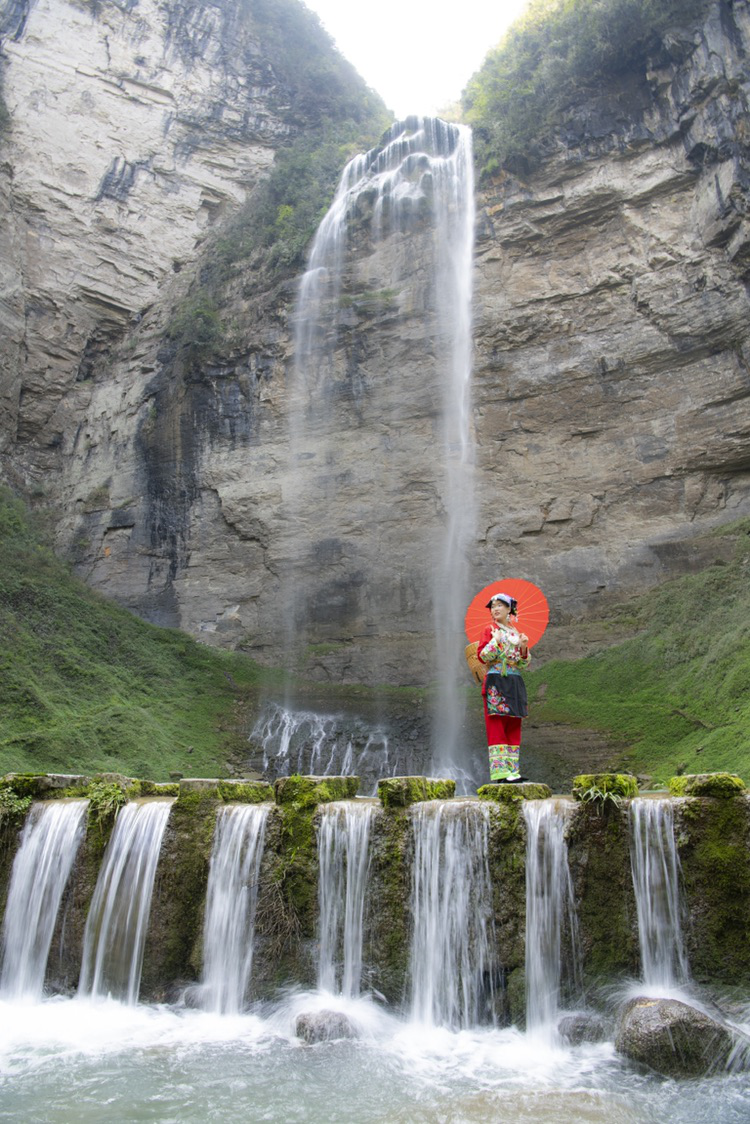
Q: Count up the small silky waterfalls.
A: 7